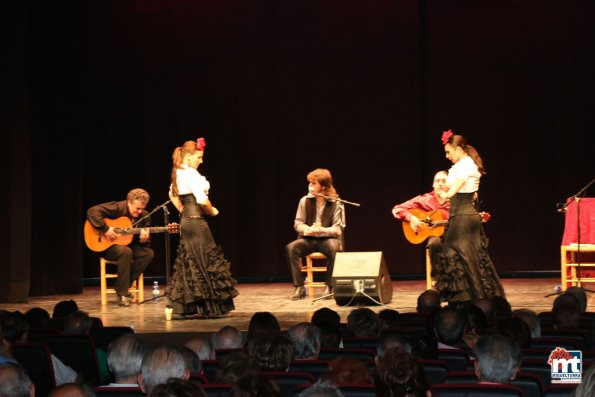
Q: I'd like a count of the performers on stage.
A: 5